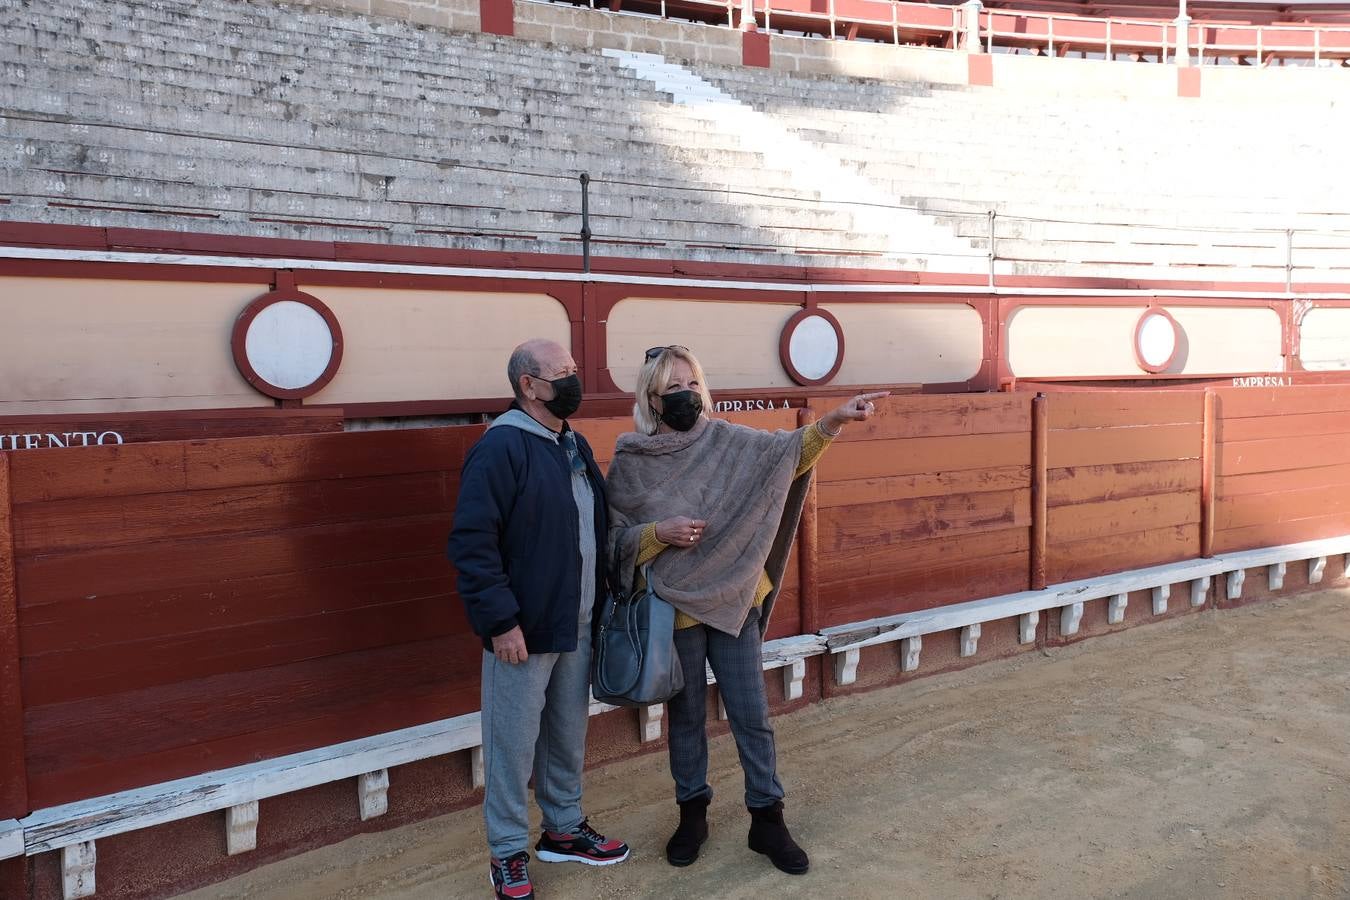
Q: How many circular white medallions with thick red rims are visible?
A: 3